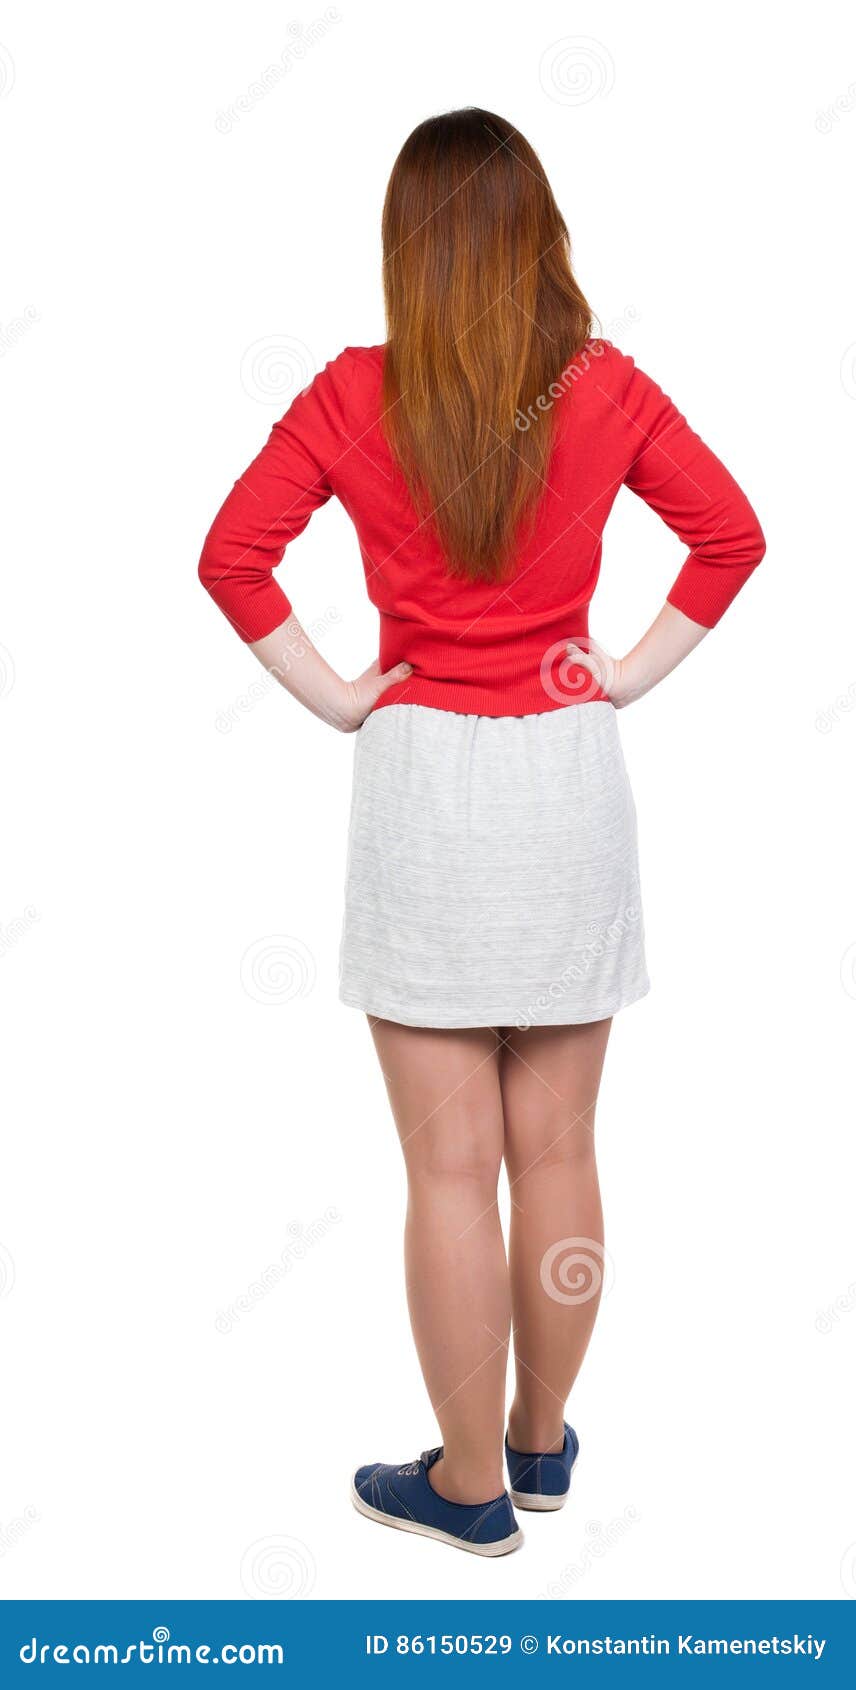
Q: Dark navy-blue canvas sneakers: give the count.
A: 2